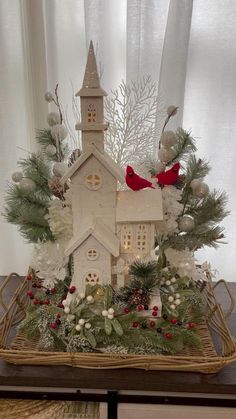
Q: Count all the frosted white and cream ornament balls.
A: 14